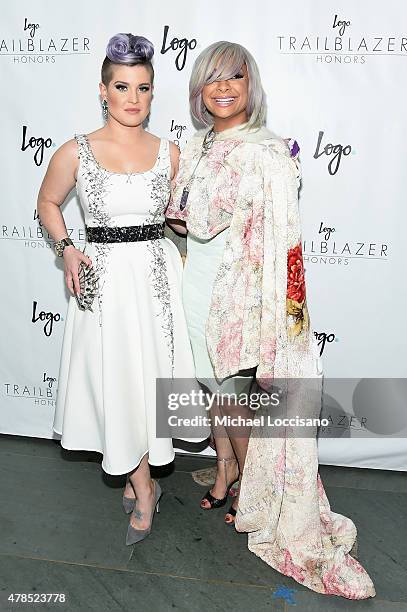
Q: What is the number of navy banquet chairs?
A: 0